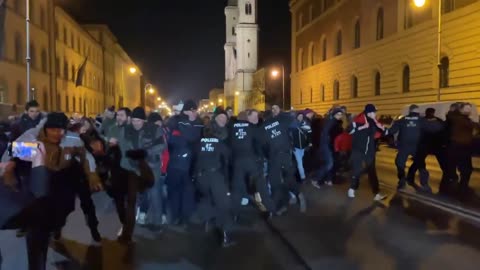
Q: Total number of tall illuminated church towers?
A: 2